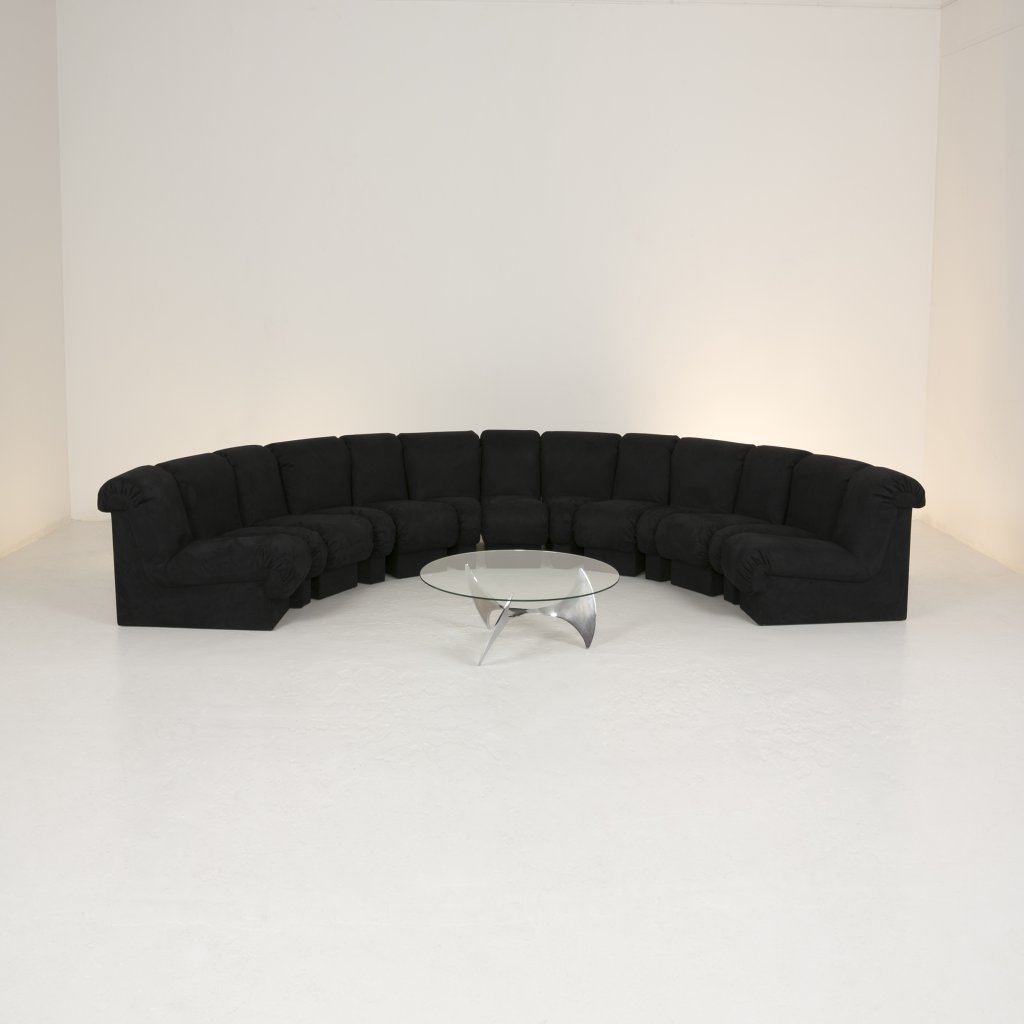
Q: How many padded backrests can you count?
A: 13